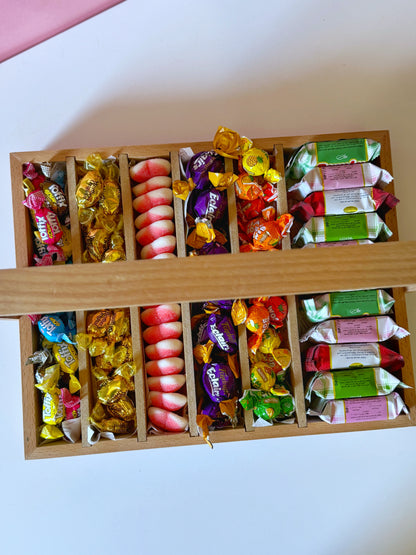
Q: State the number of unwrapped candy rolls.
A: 14